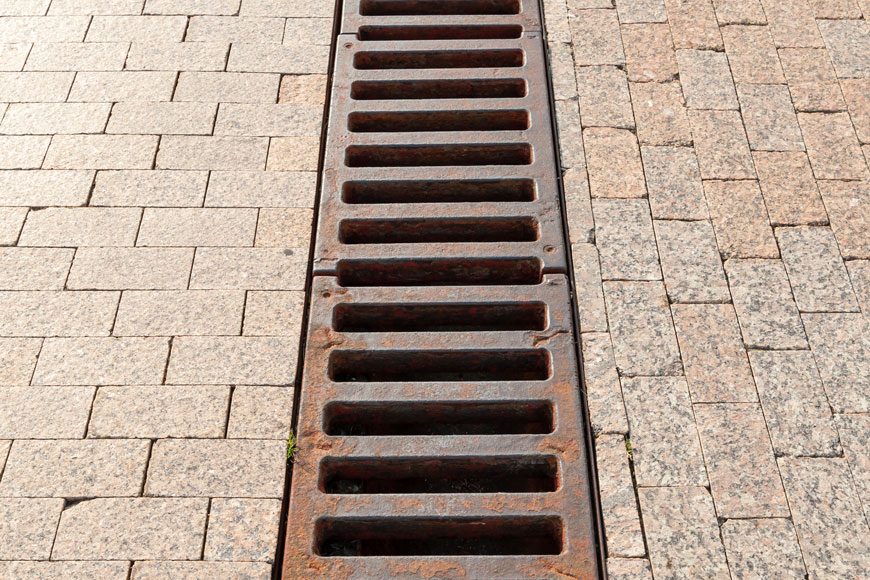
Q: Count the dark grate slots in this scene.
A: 14